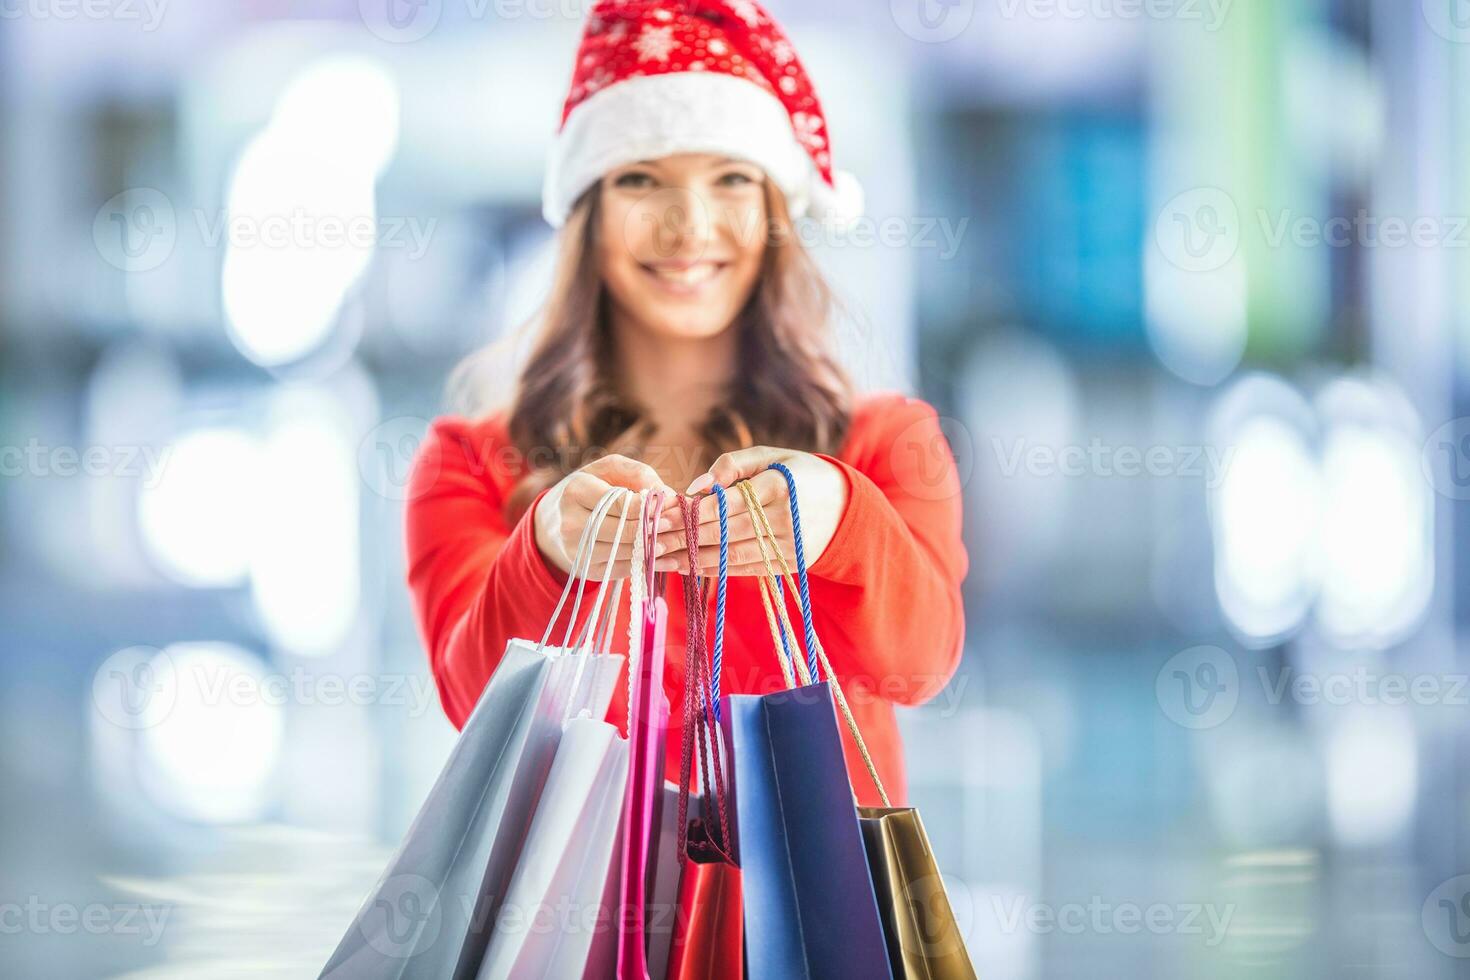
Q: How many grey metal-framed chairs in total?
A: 0